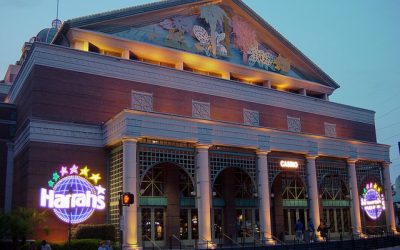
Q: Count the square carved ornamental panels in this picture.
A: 5